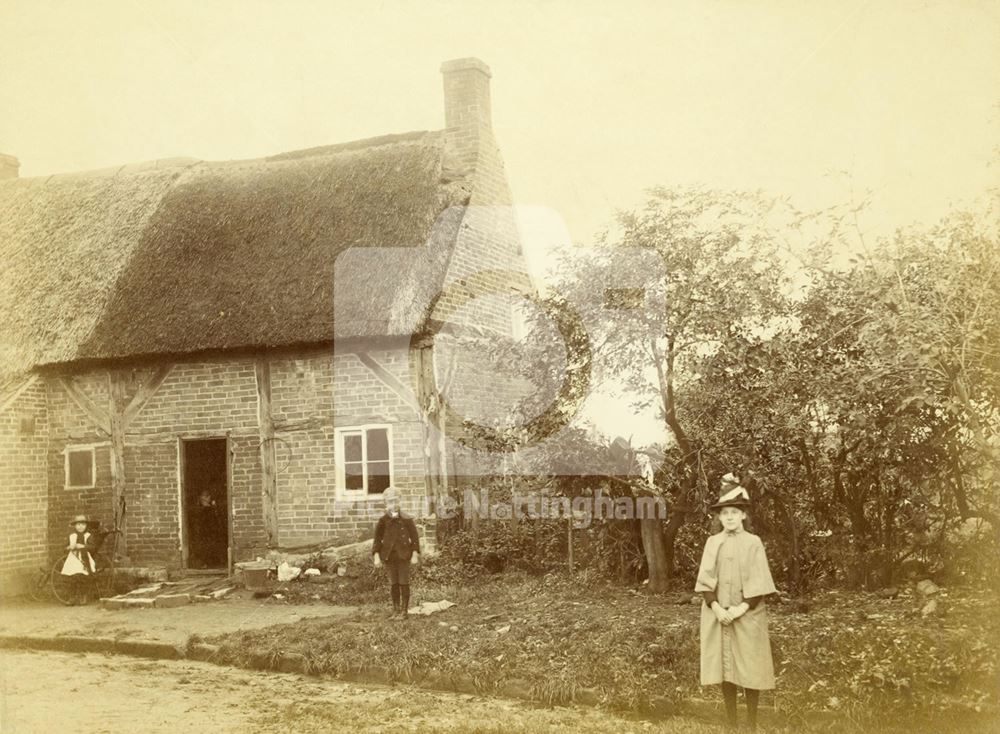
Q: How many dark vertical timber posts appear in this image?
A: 3